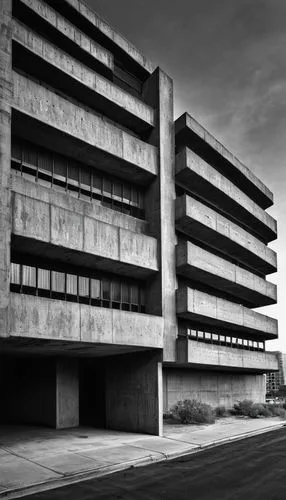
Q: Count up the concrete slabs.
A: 12